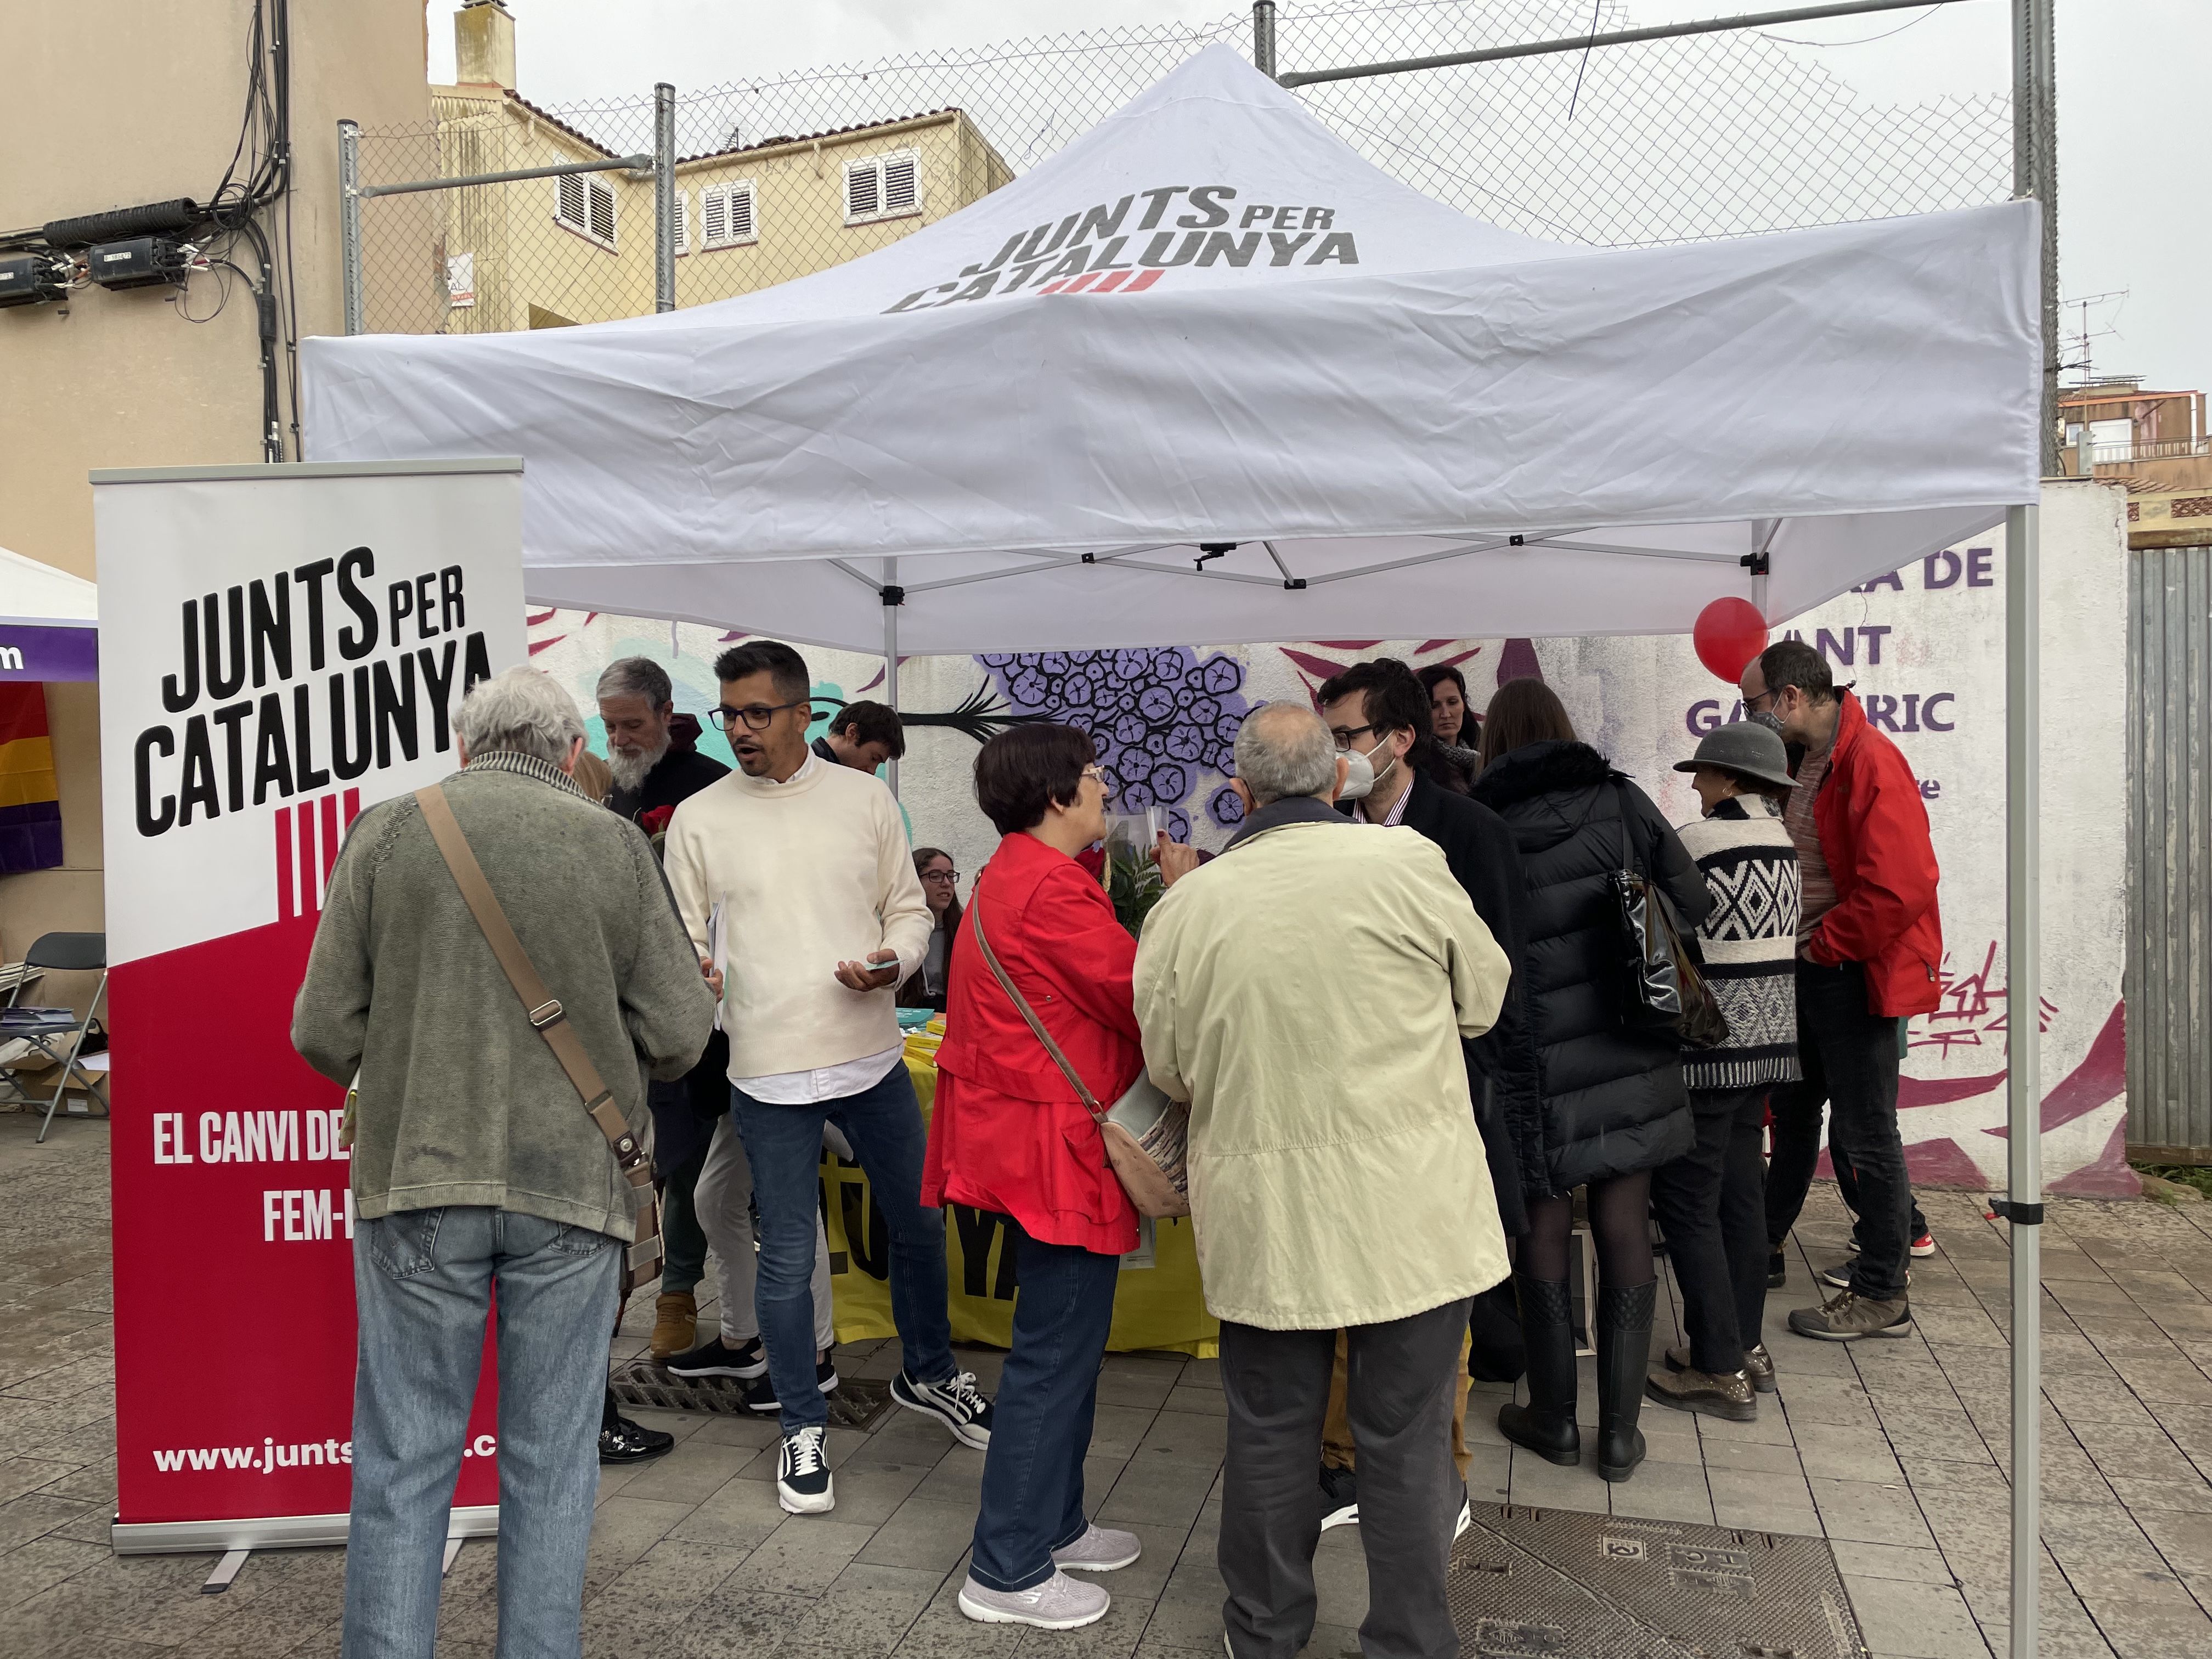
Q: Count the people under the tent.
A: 13